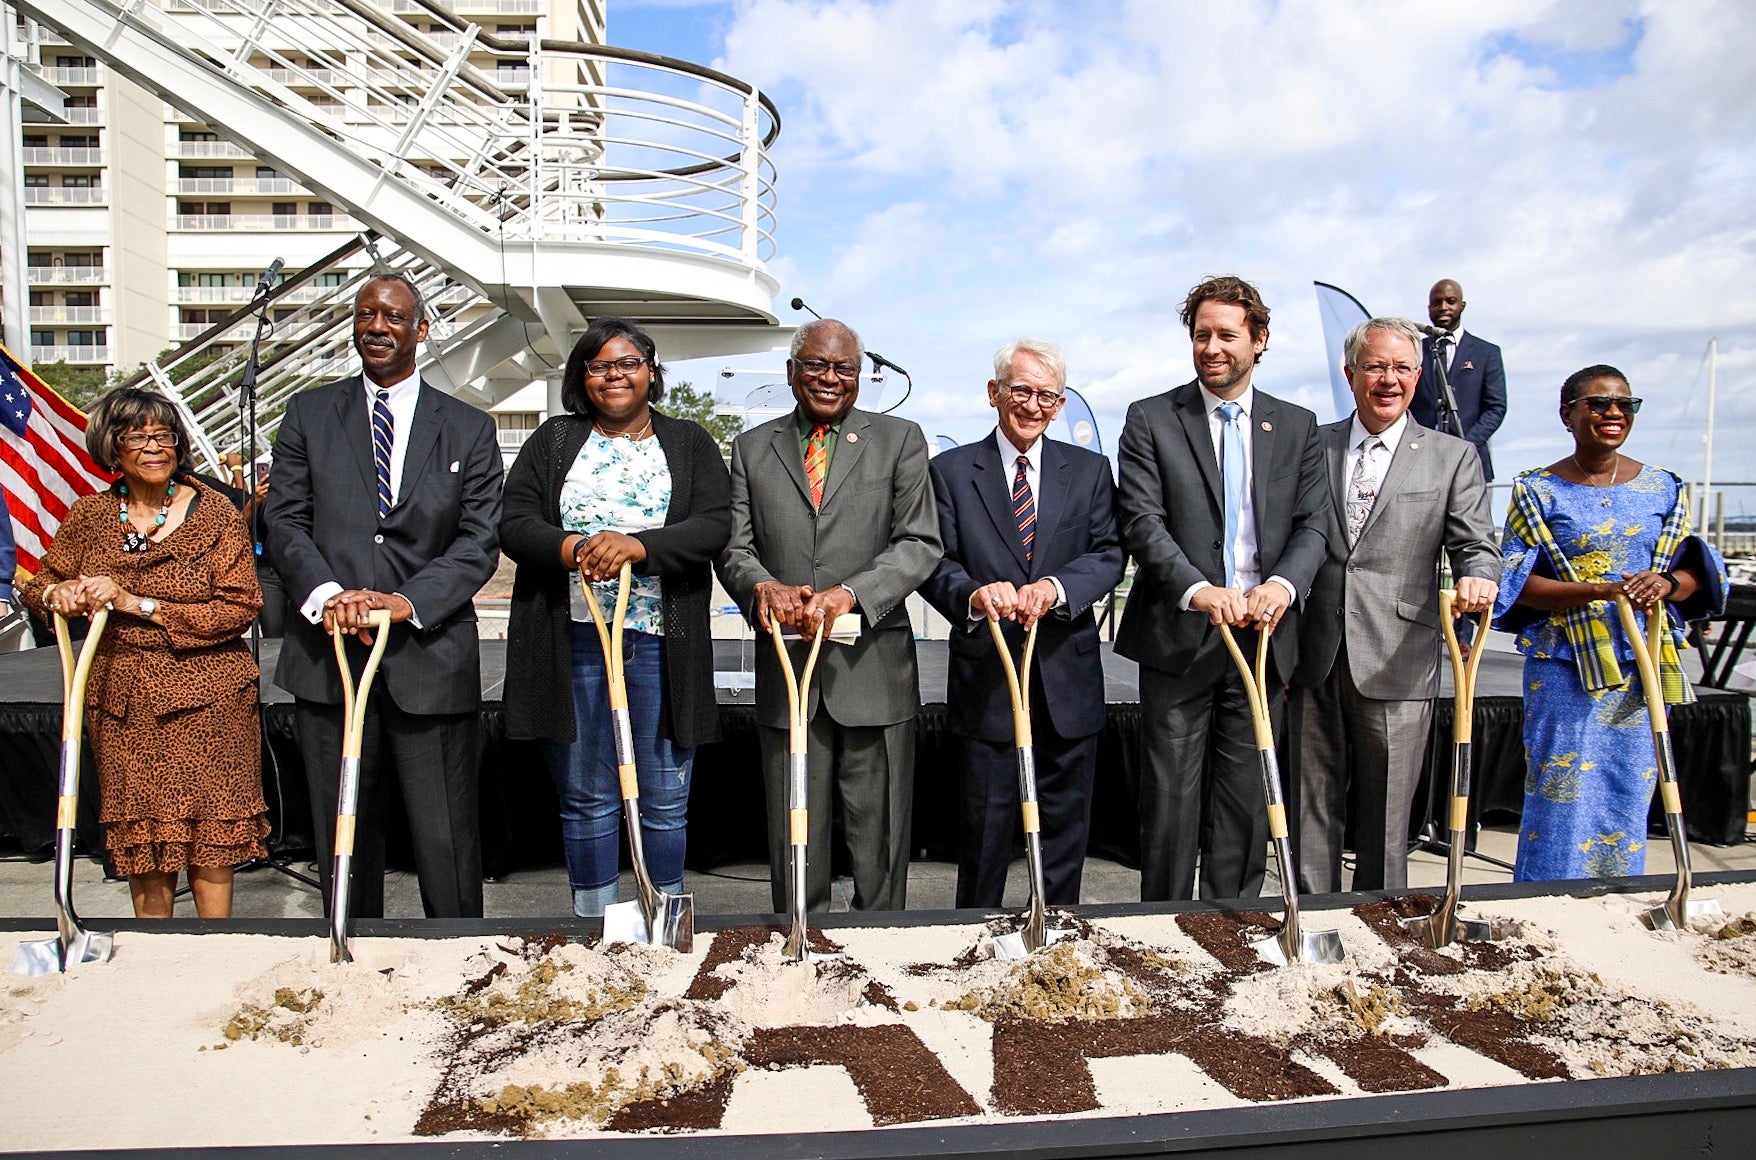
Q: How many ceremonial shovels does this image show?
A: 8